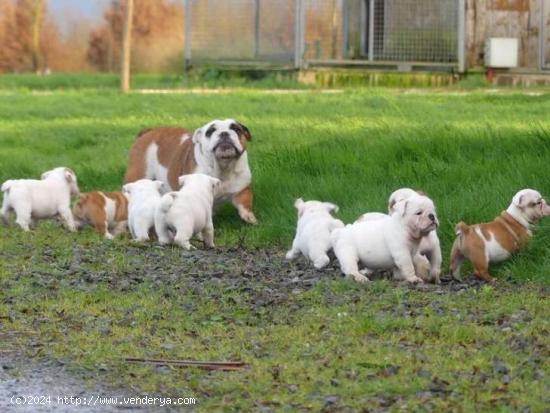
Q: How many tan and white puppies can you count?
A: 2